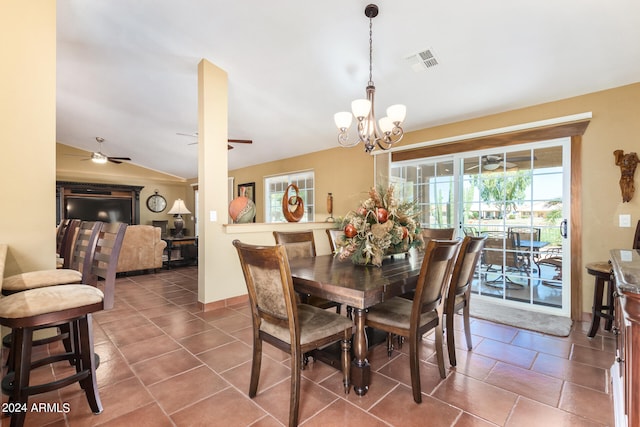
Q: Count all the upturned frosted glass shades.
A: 5